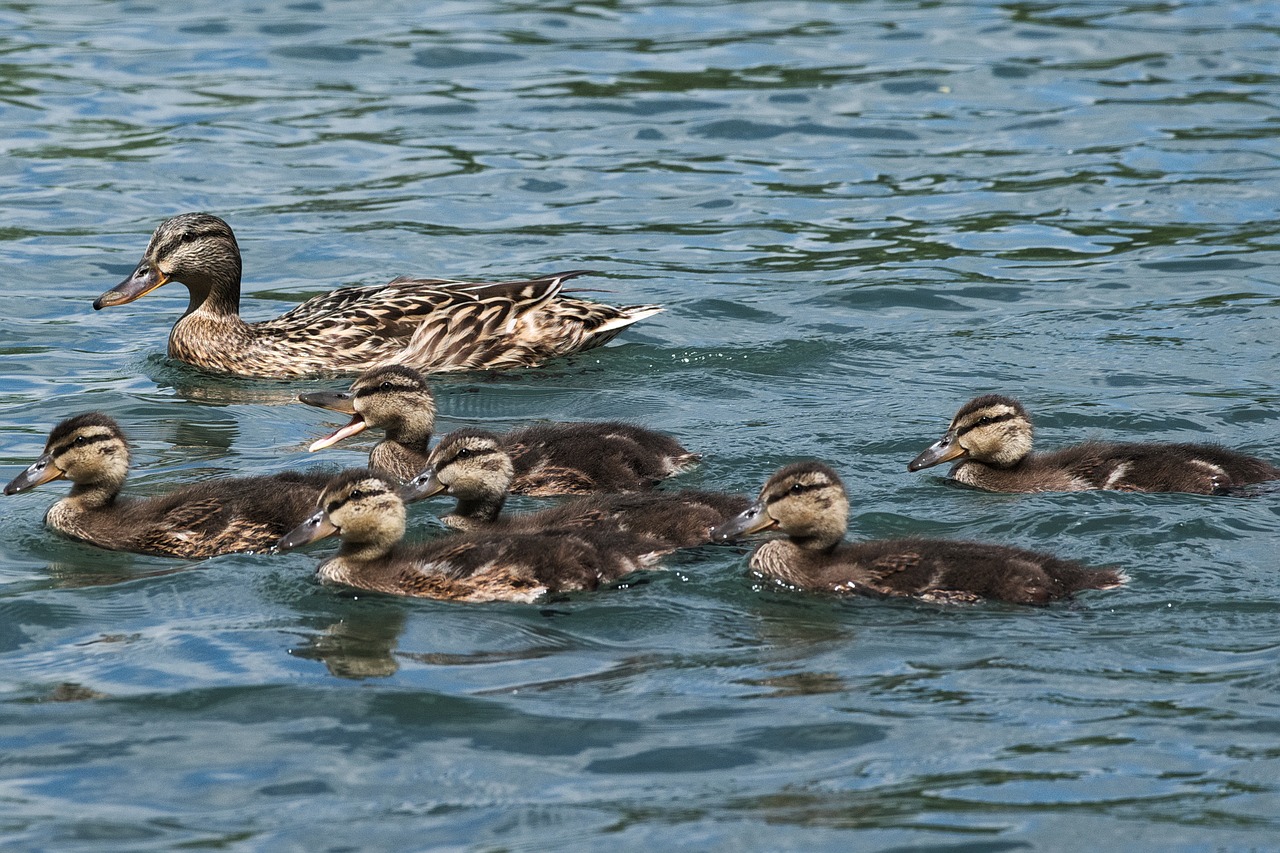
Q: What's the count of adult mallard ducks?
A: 1